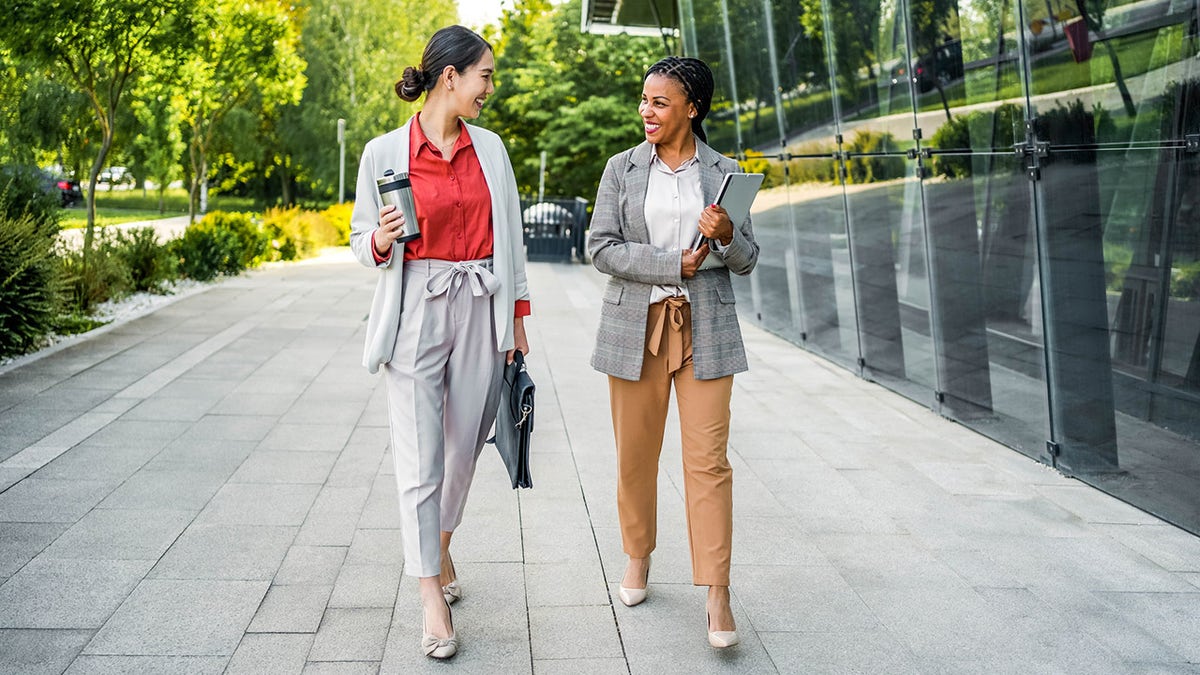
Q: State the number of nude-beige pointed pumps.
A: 2